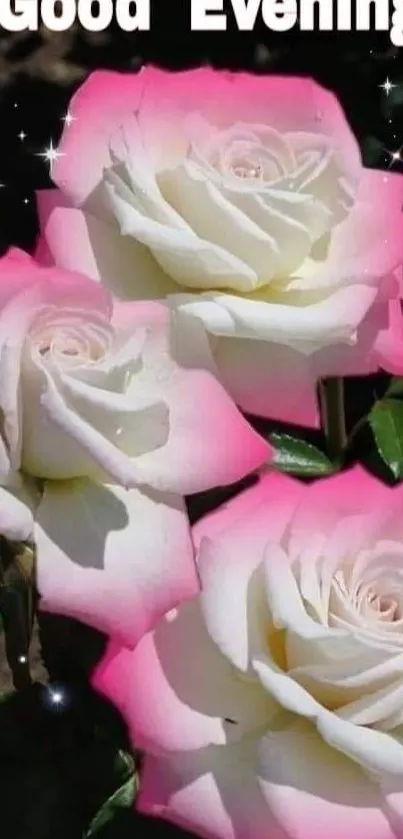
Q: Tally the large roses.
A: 3